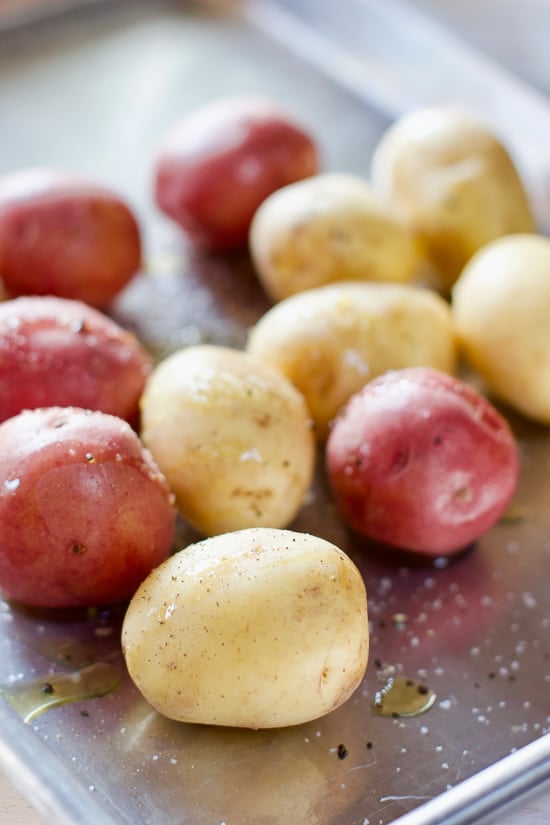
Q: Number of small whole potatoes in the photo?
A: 11